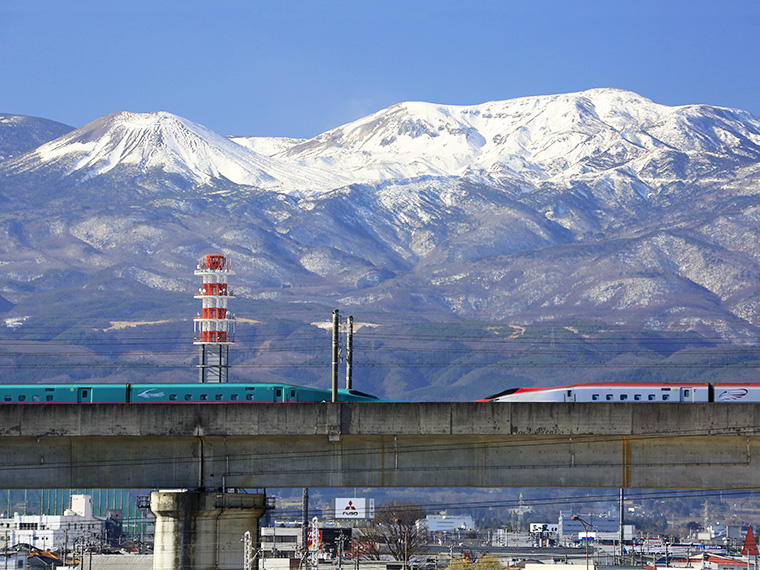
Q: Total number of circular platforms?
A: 4